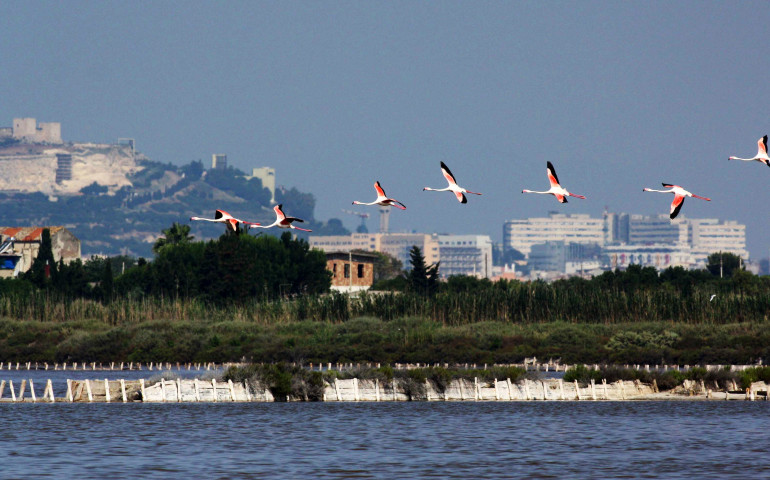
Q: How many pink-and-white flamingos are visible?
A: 7